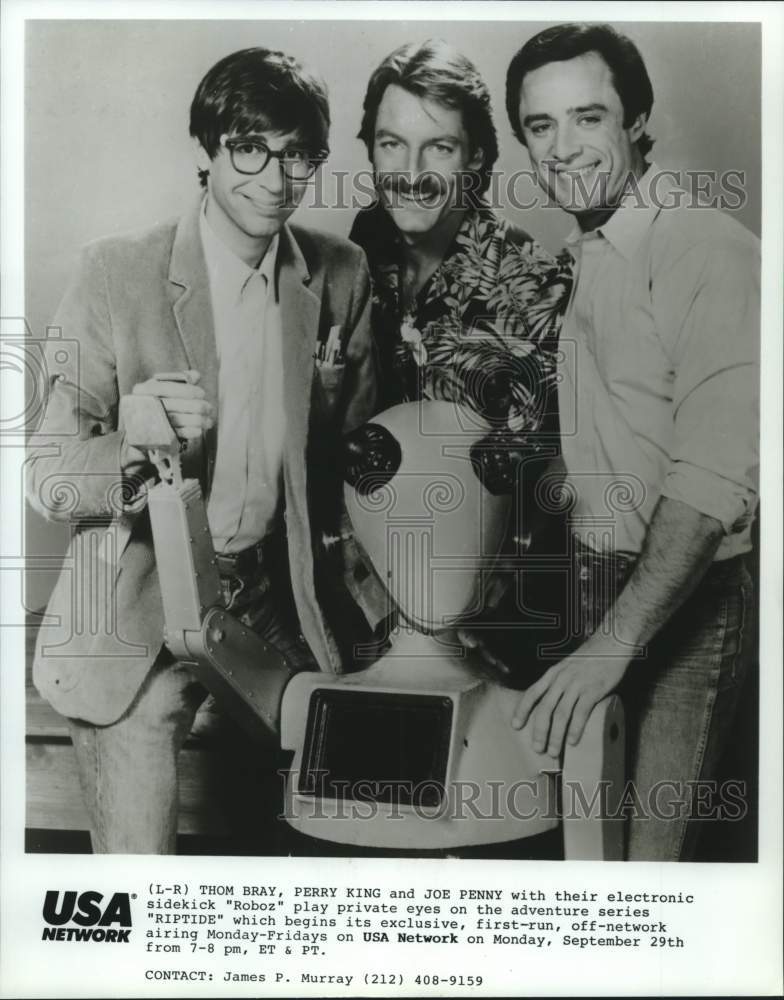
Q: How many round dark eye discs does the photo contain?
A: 2